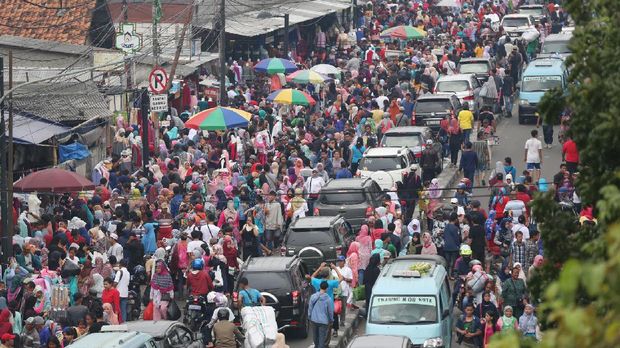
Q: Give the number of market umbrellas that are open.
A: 7